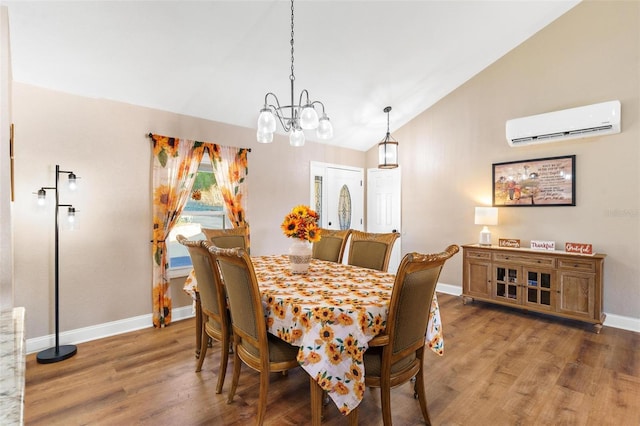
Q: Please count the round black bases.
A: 1